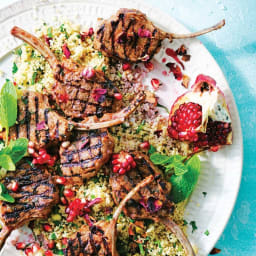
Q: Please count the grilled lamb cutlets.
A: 7